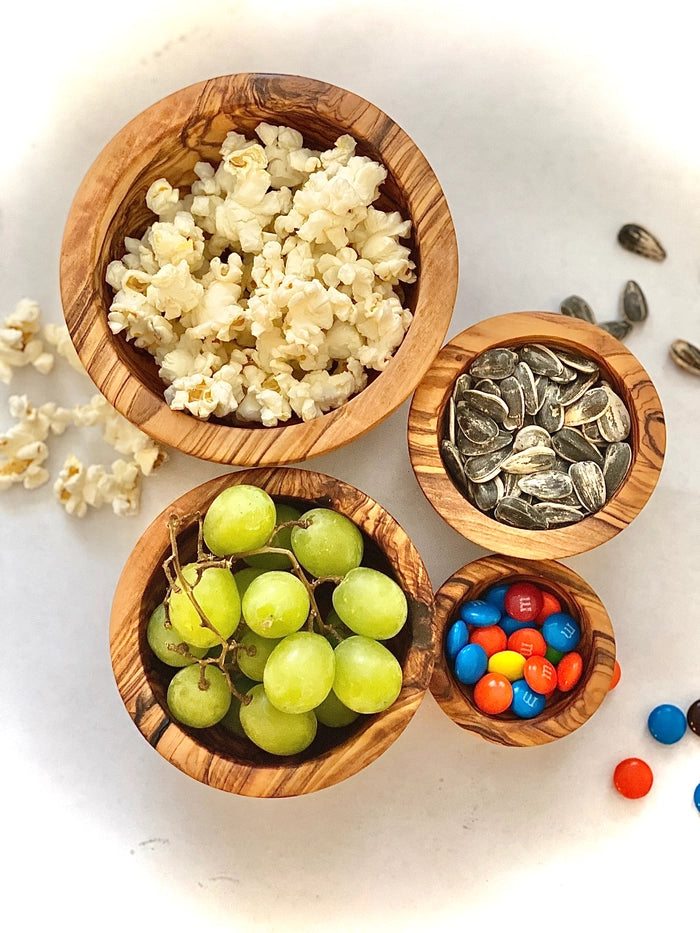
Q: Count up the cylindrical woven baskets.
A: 0